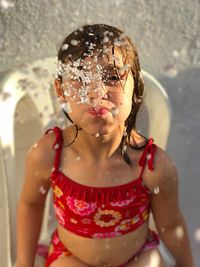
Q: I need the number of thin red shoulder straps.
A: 2